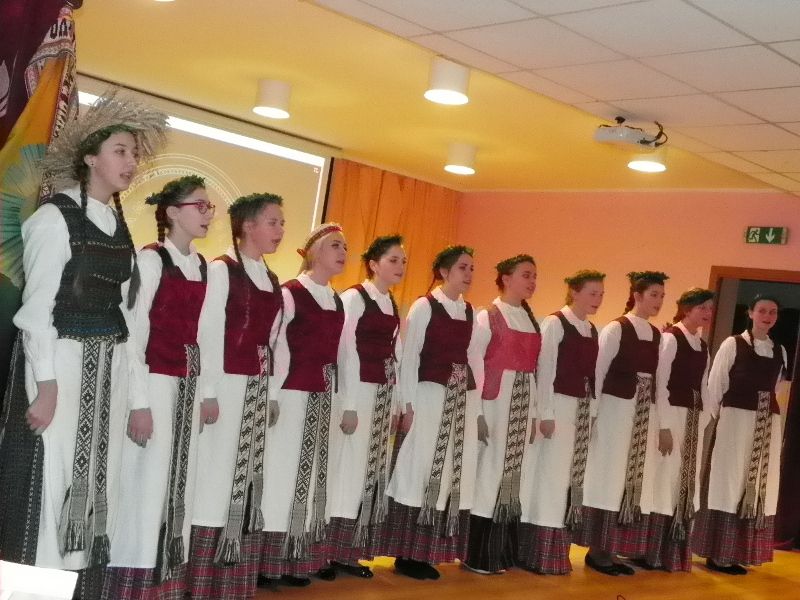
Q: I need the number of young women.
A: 11